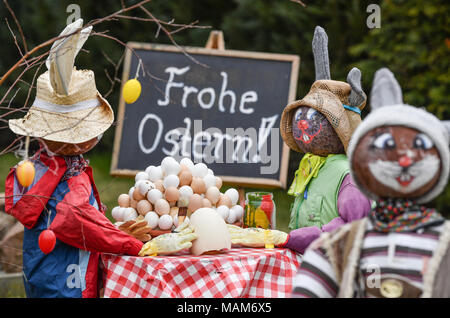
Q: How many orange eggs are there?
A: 1